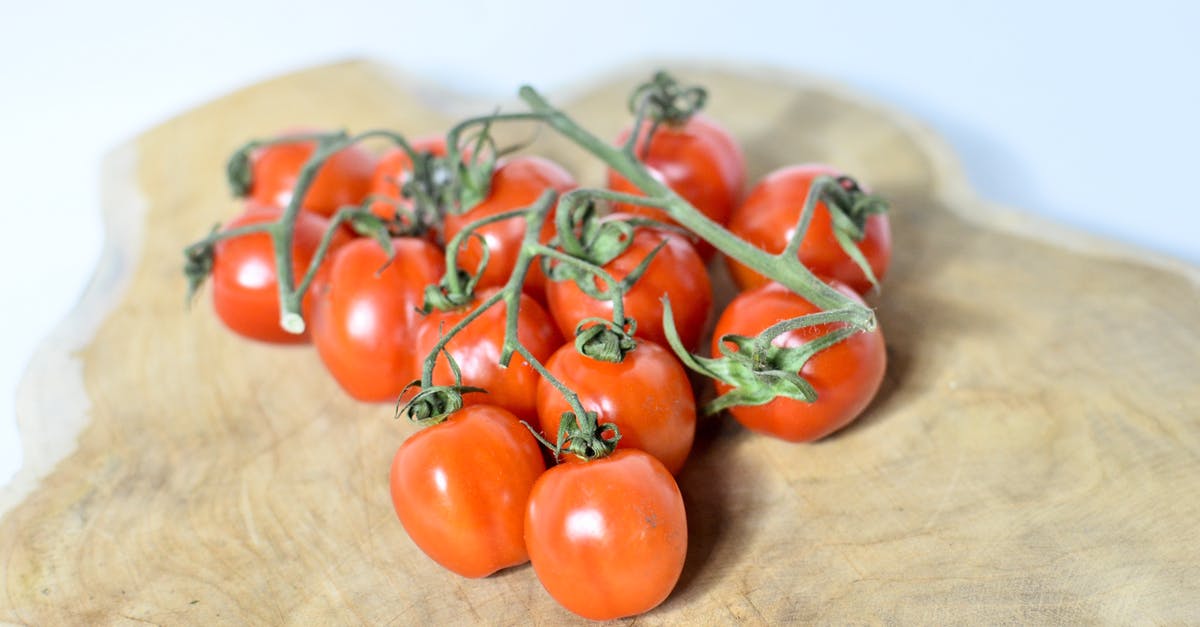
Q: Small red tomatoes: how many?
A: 13